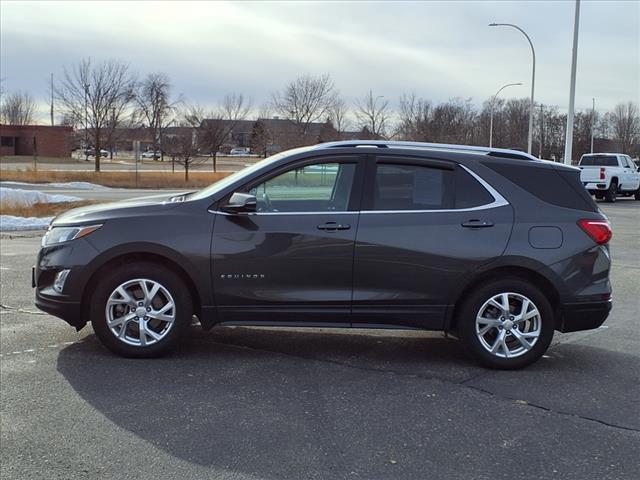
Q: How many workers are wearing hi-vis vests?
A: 0